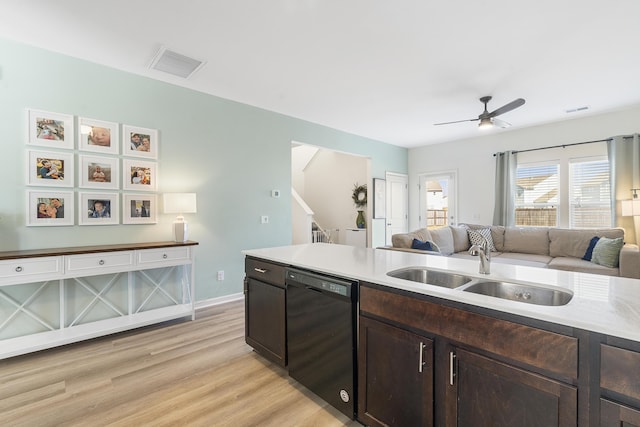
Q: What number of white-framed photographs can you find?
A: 9